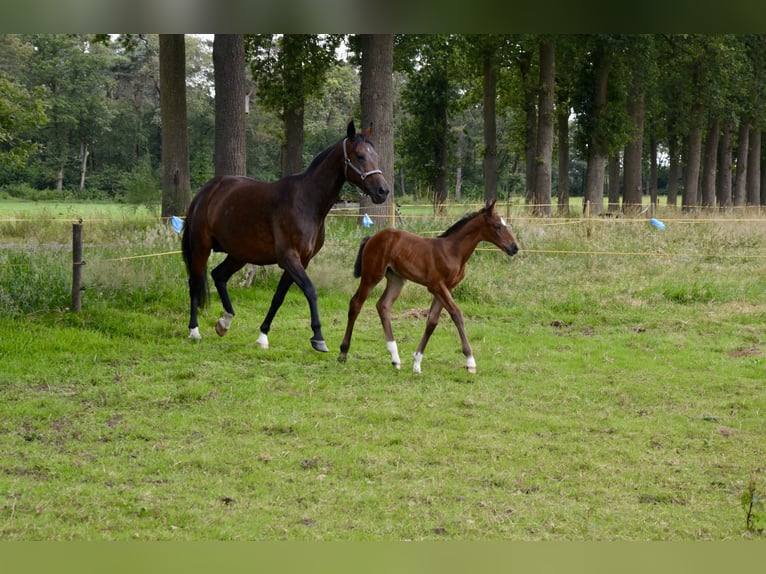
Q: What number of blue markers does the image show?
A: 3